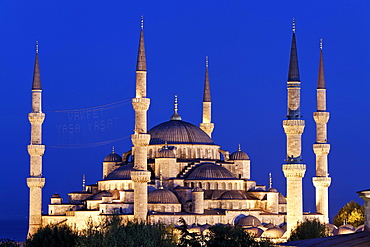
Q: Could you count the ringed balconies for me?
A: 12